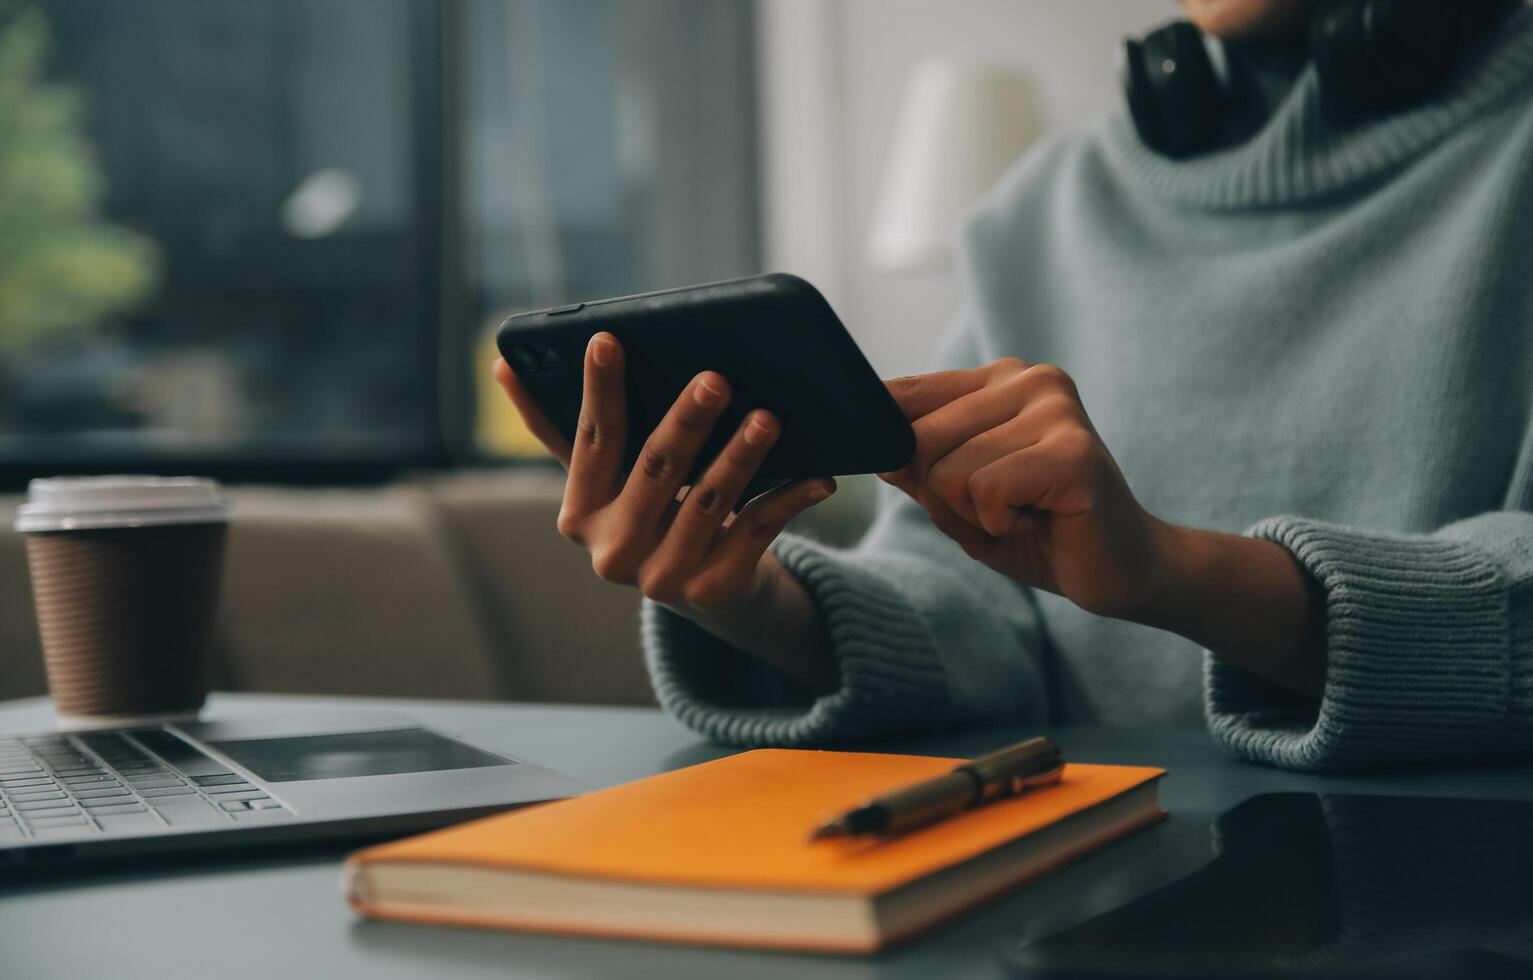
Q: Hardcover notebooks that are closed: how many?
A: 1